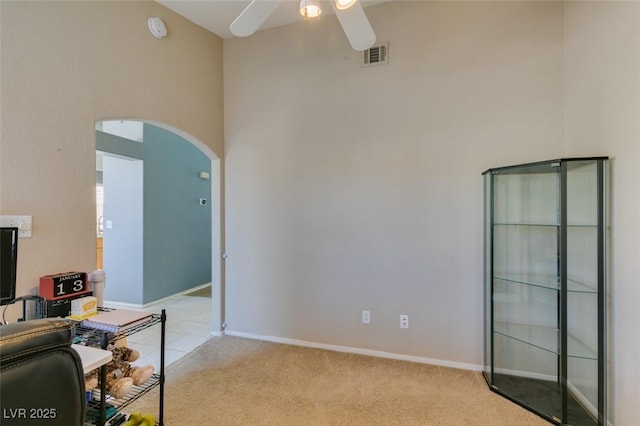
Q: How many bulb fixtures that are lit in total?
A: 2